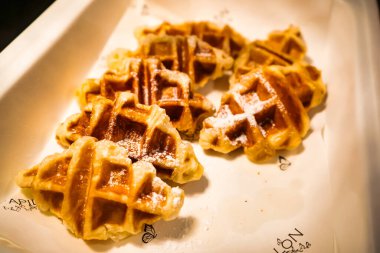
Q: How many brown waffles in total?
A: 7